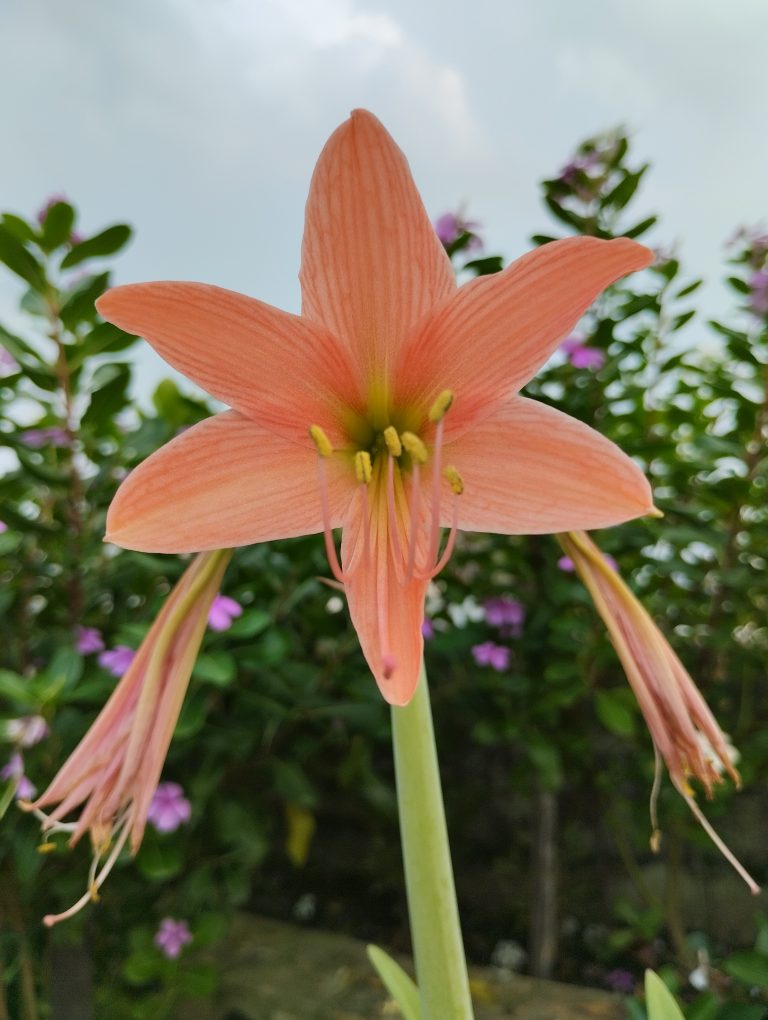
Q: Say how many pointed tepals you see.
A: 6